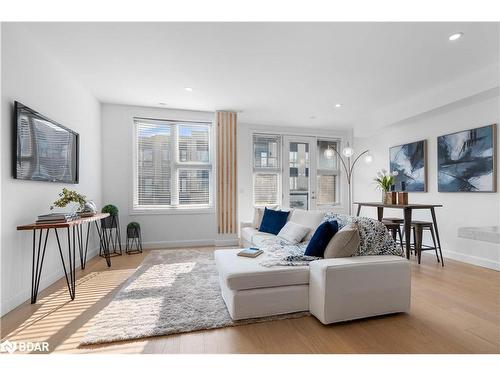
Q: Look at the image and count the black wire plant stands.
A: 2